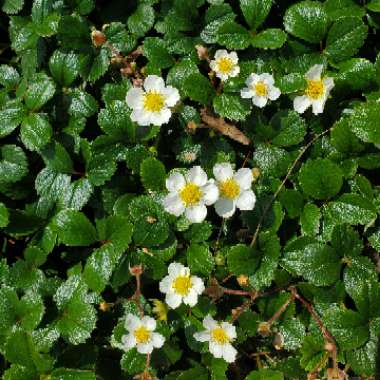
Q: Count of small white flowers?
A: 9